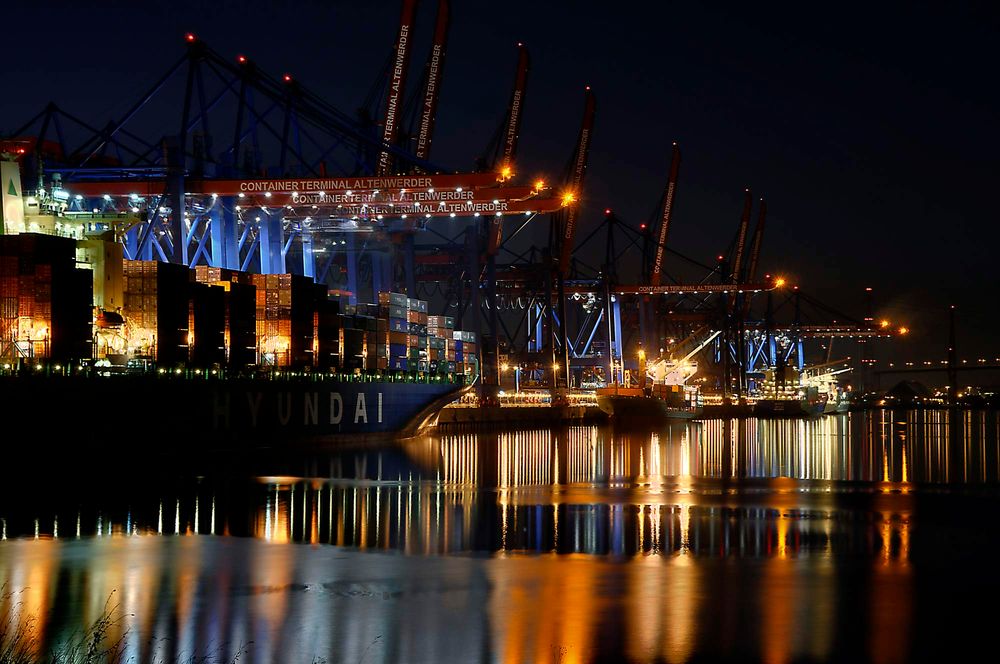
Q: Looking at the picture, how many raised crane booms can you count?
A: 7